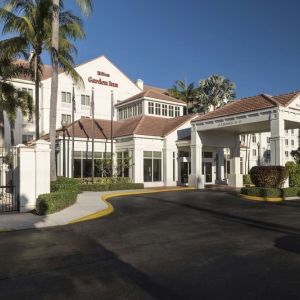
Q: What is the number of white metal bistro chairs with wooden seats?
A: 0